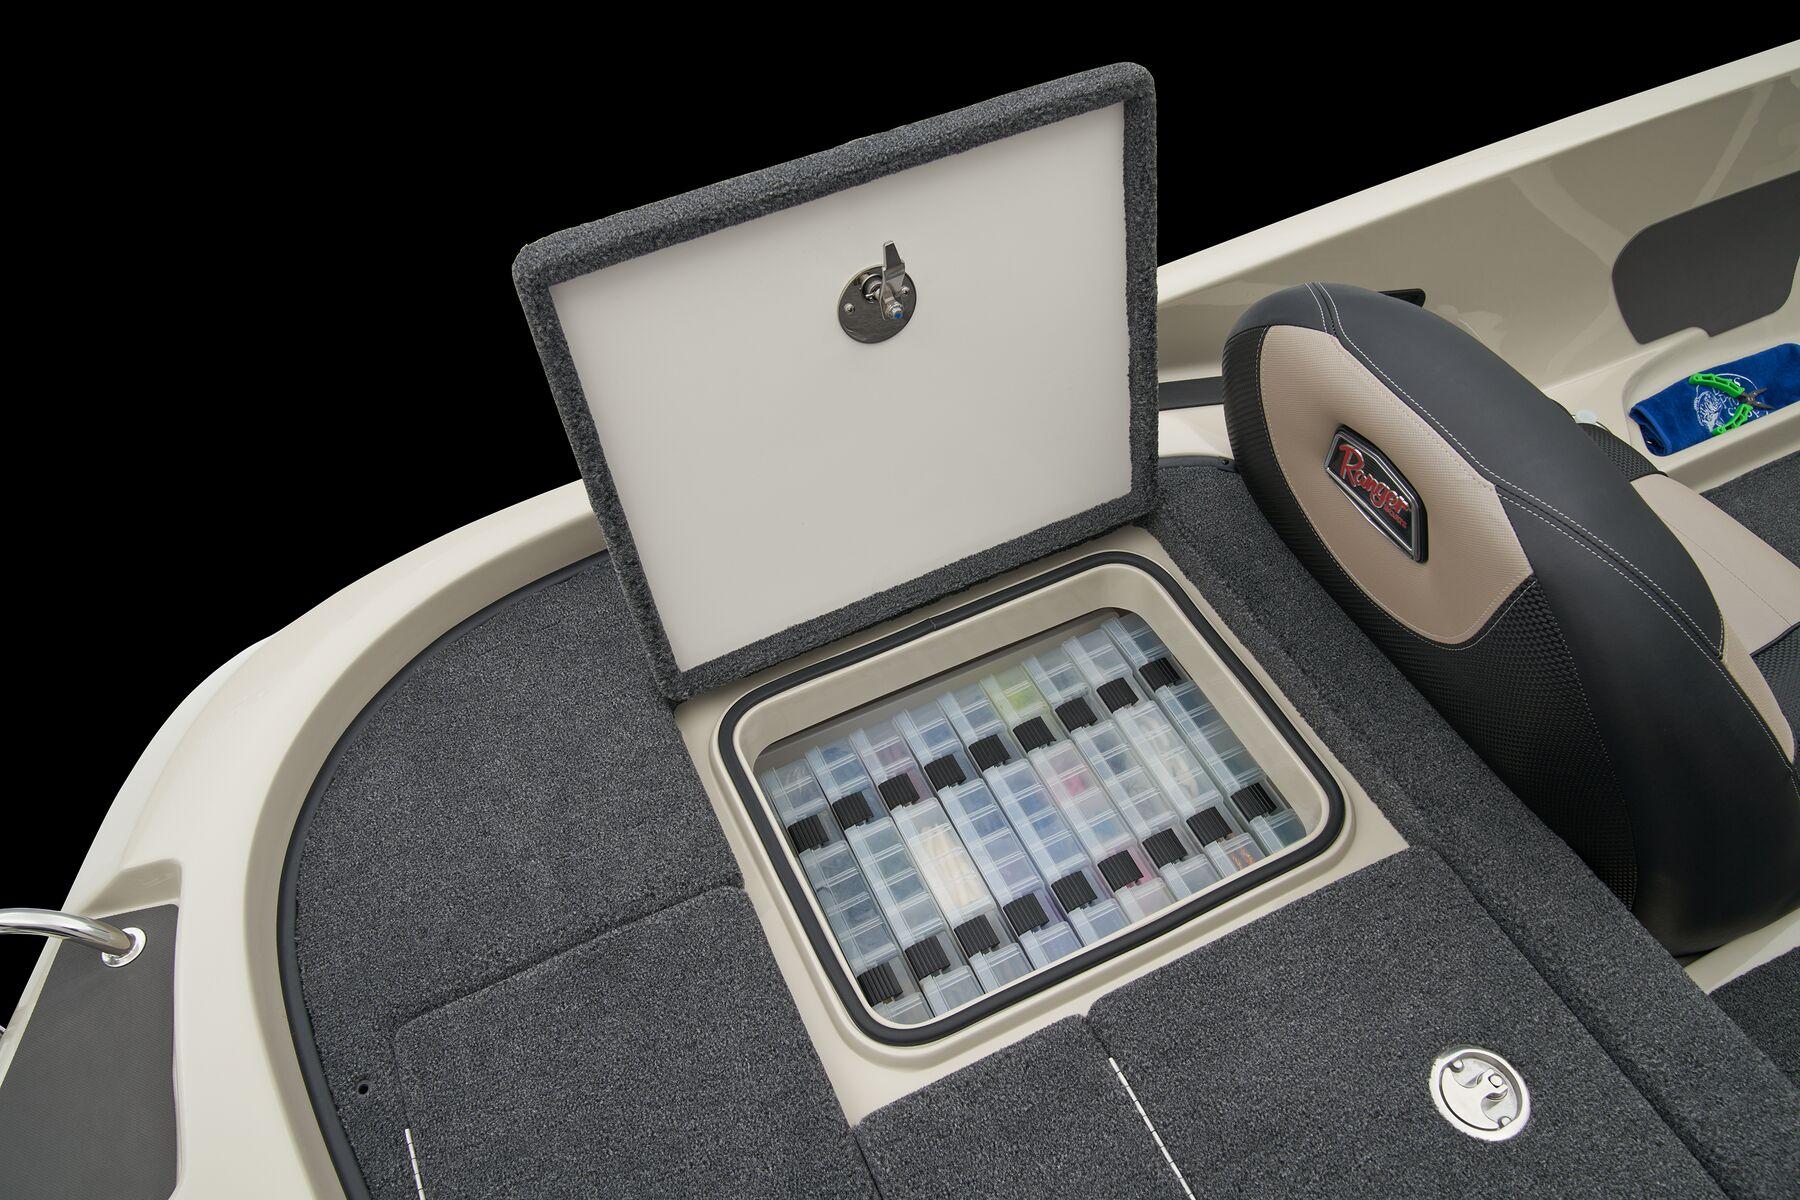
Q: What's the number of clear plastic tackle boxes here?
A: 9